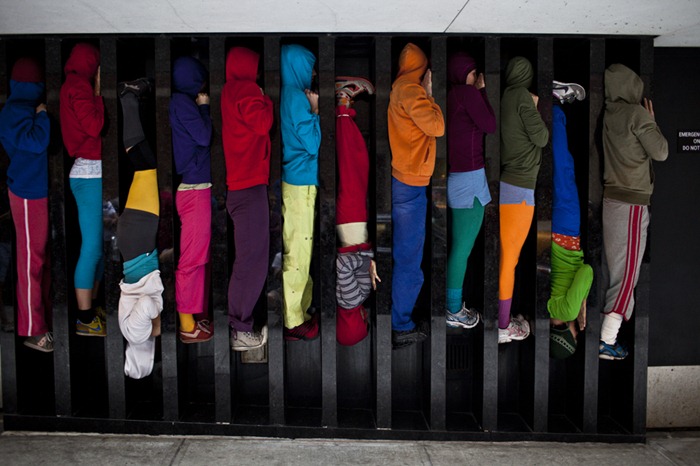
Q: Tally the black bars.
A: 13